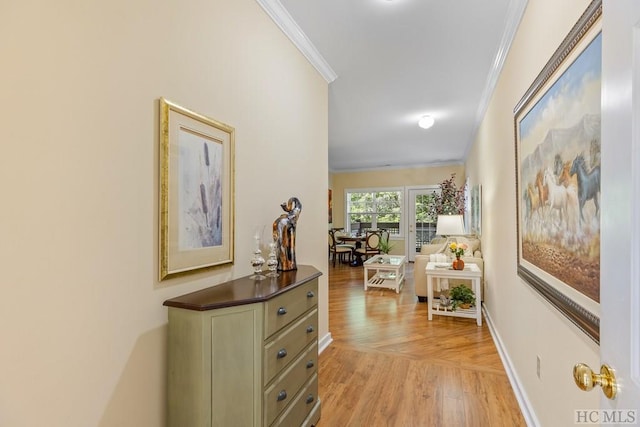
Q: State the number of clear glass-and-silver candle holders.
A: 2